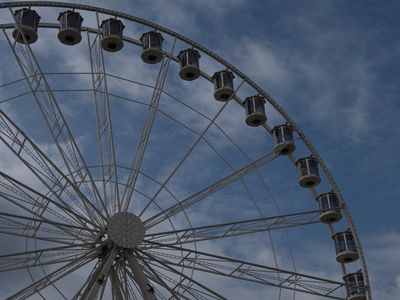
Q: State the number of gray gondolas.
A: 12